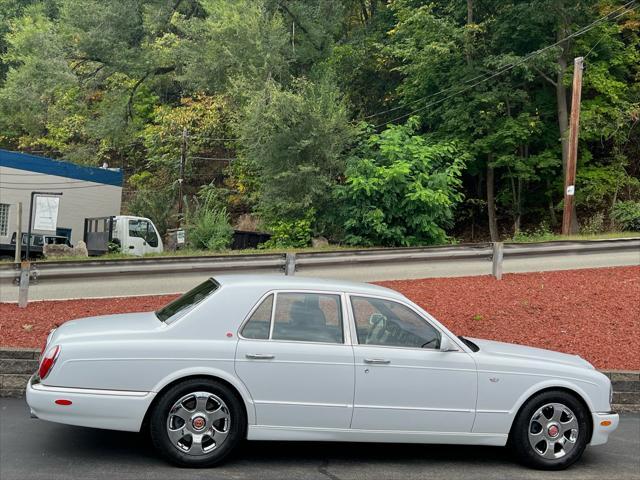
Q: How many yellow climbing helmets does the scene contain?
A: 0